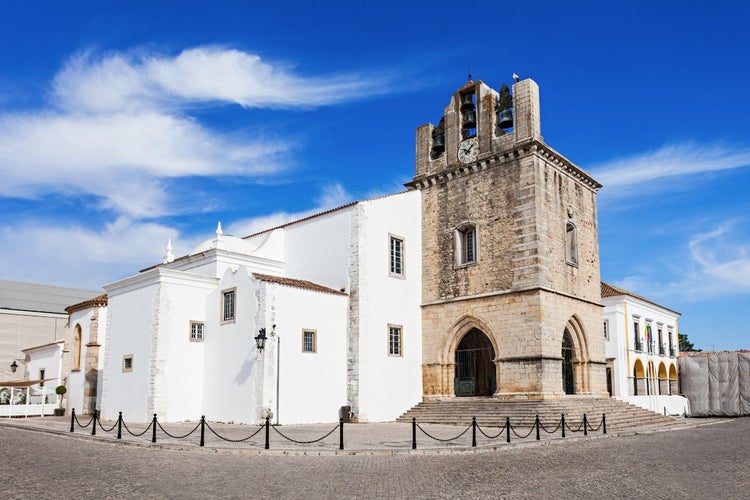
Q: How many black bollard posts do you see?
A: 14